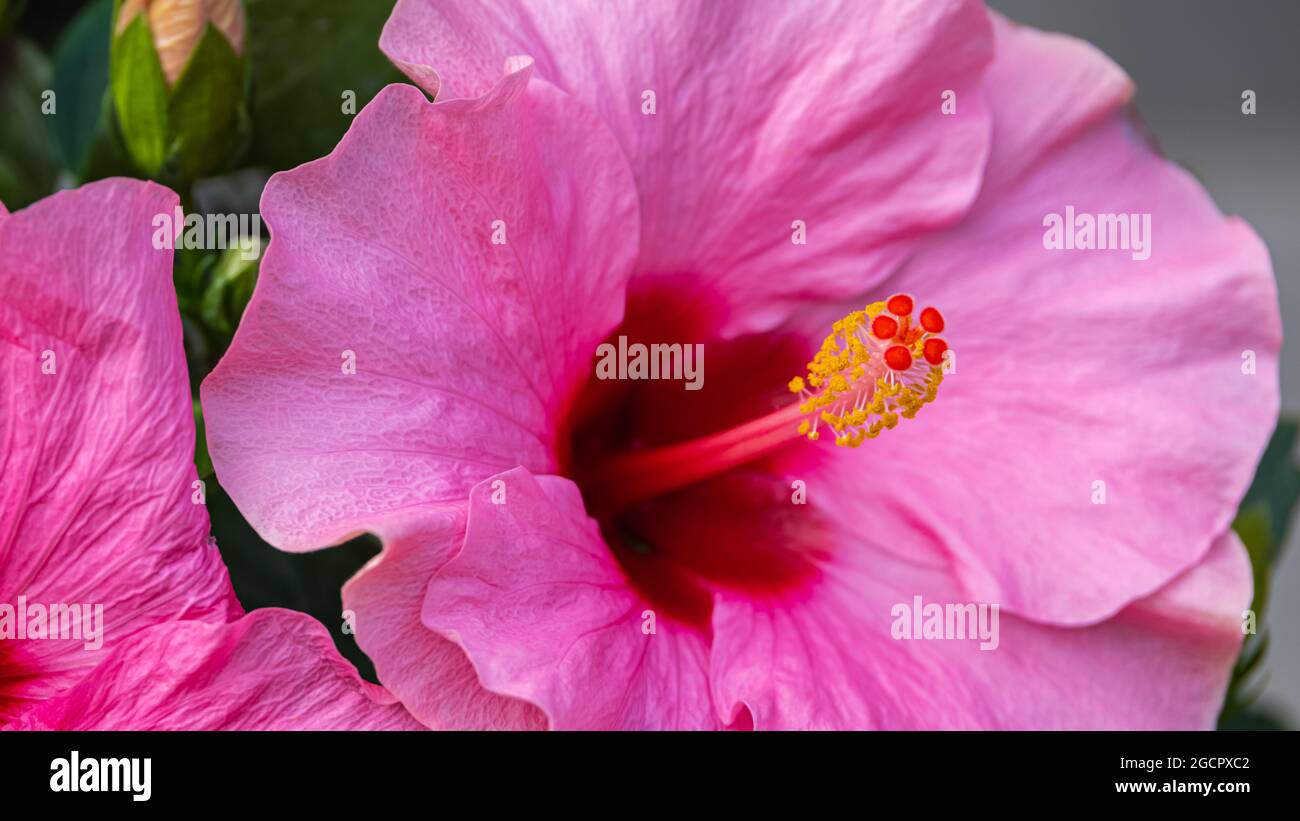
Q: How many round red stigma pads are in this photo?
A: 5